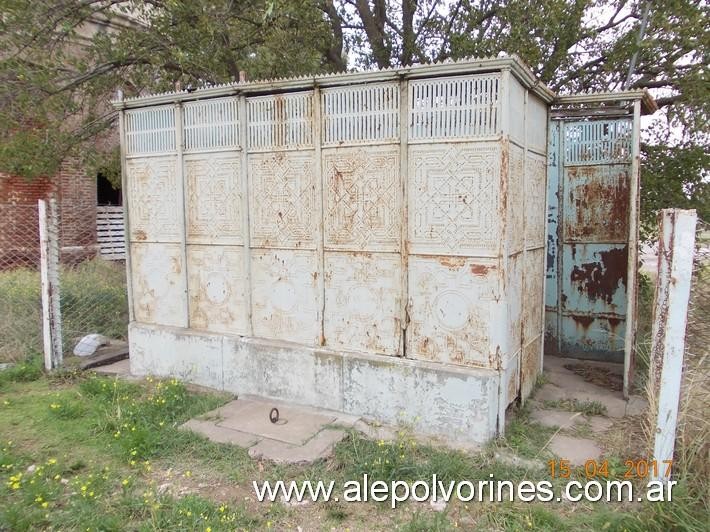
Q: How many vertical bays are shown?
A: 5